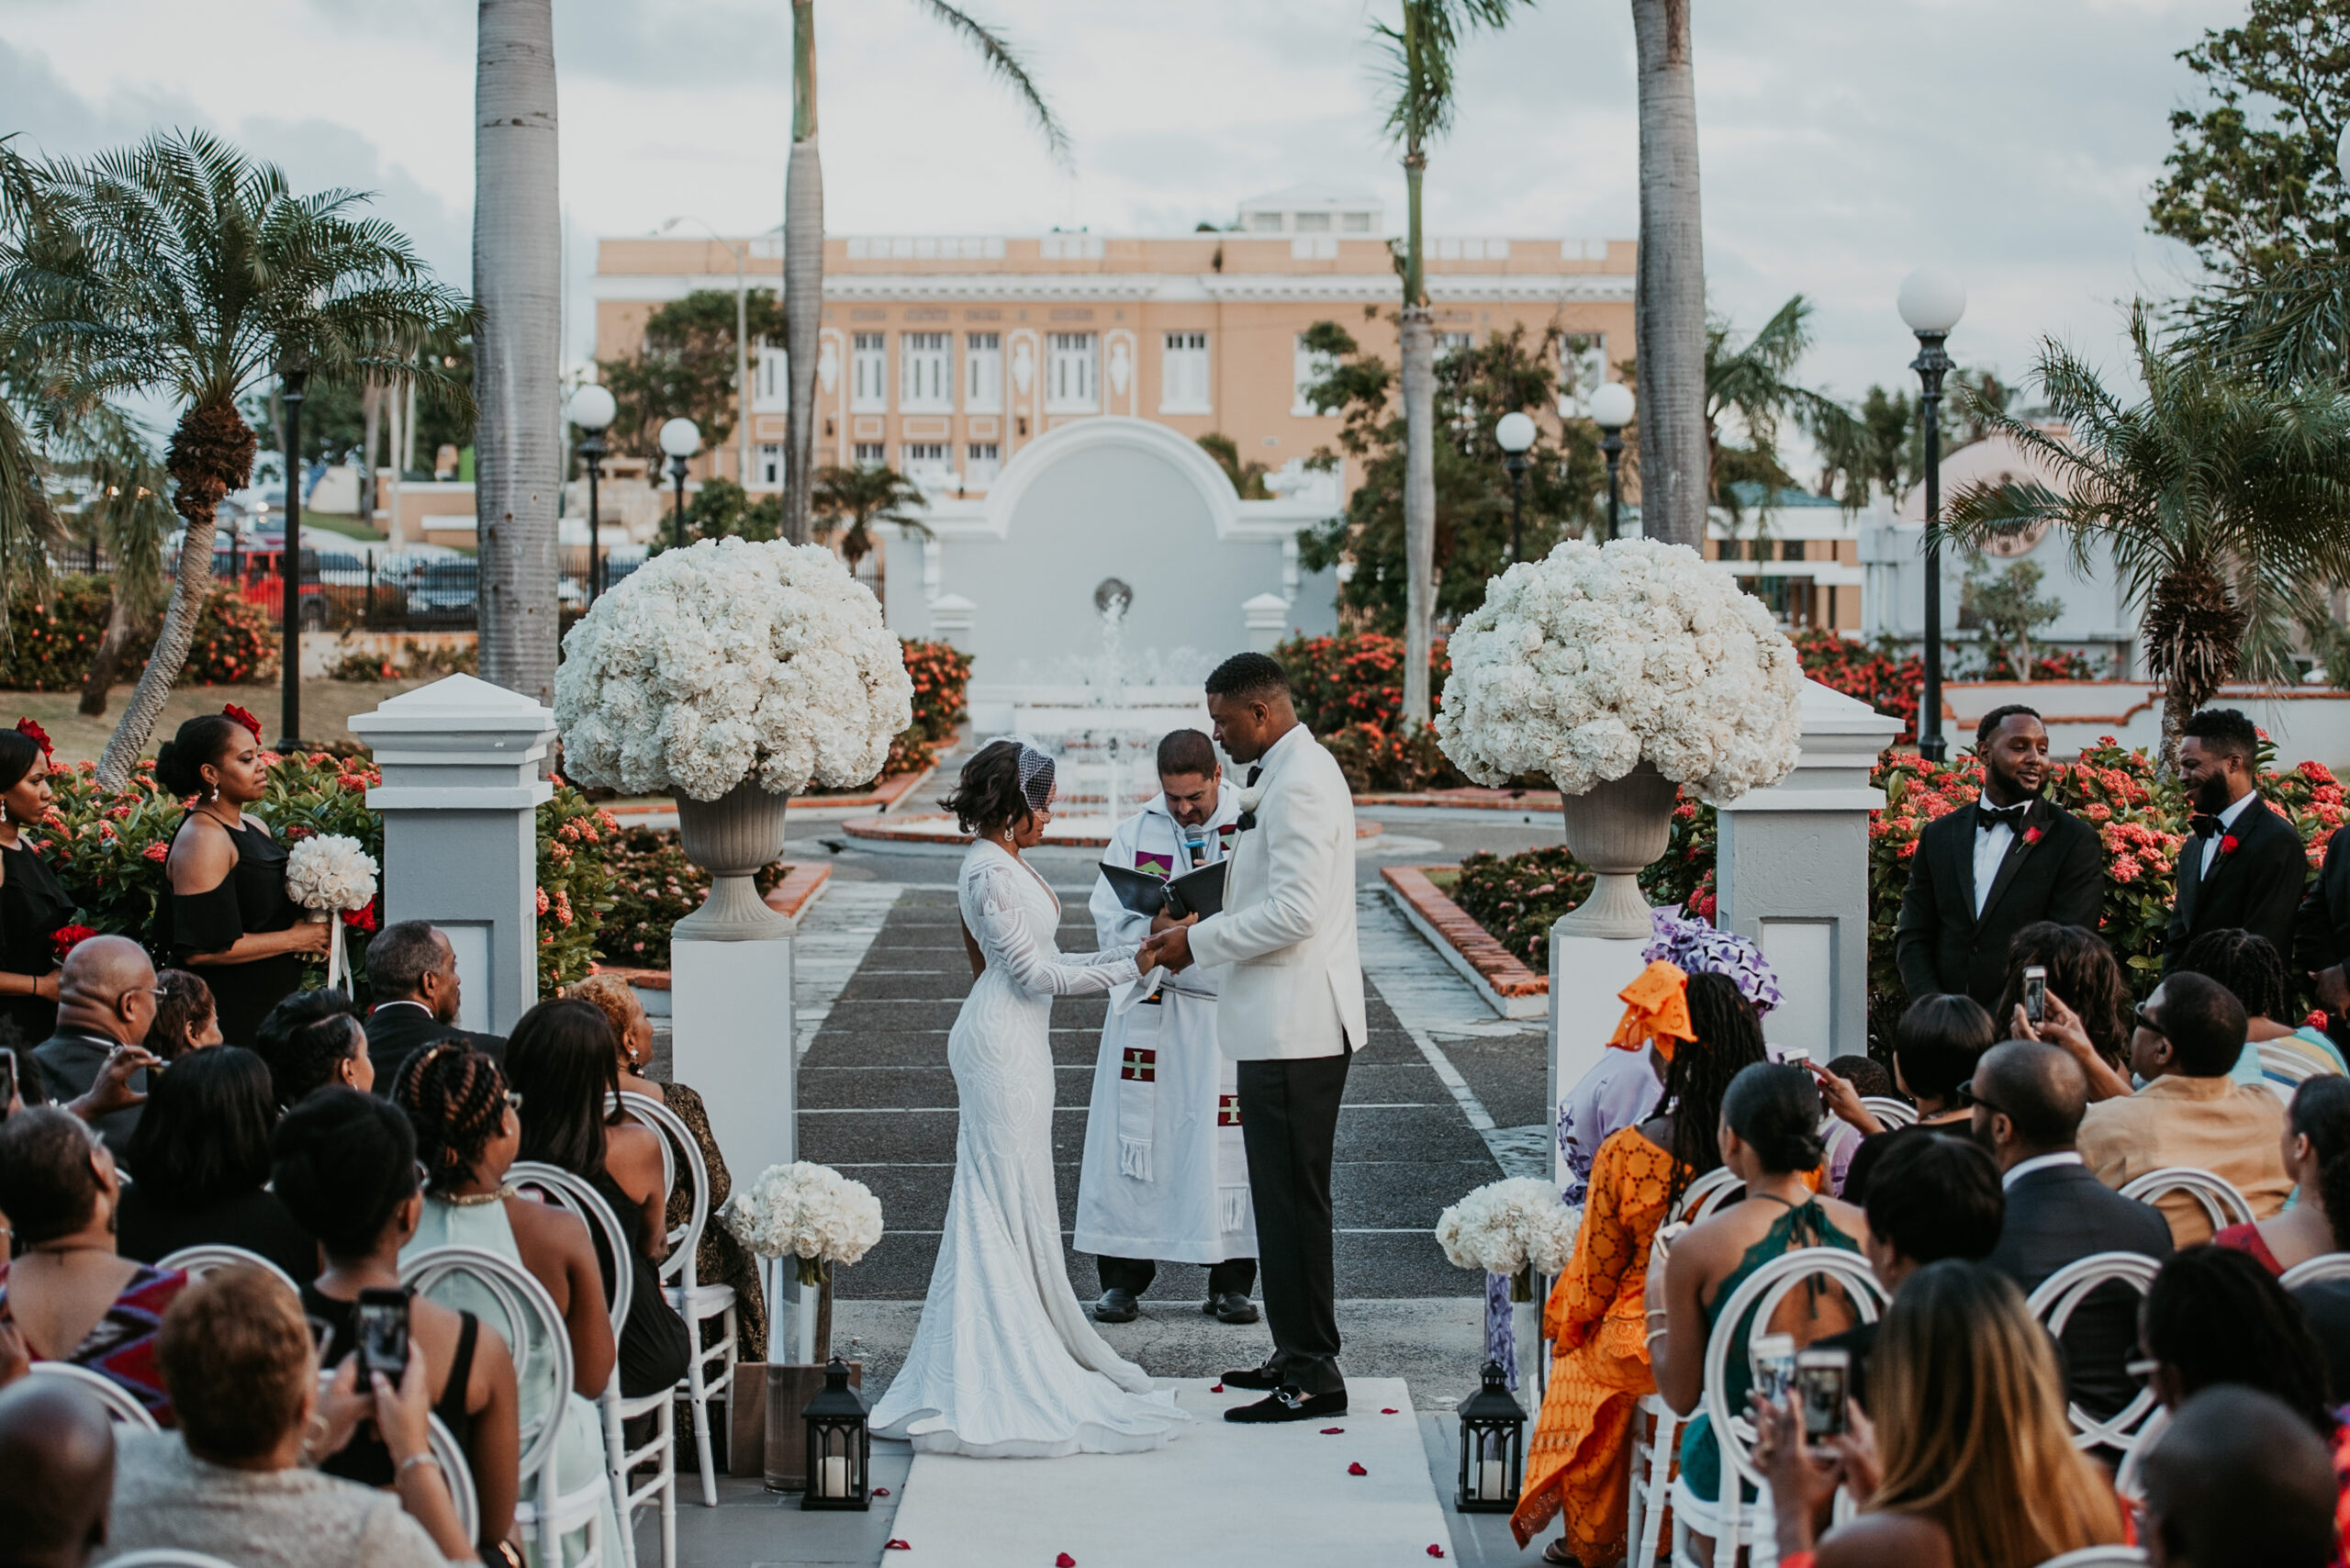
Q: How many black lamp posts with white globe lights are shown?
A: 5